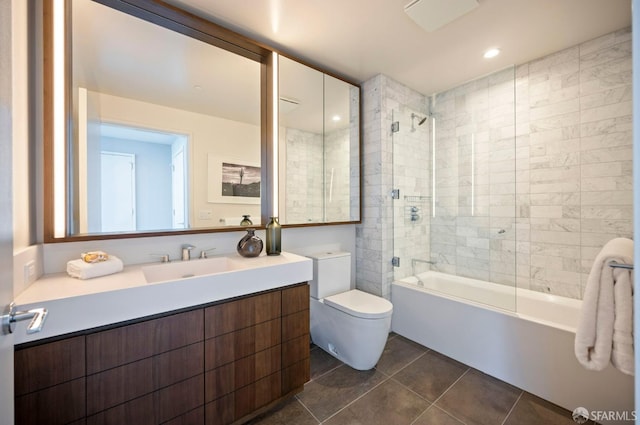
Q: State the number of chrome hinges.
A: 3